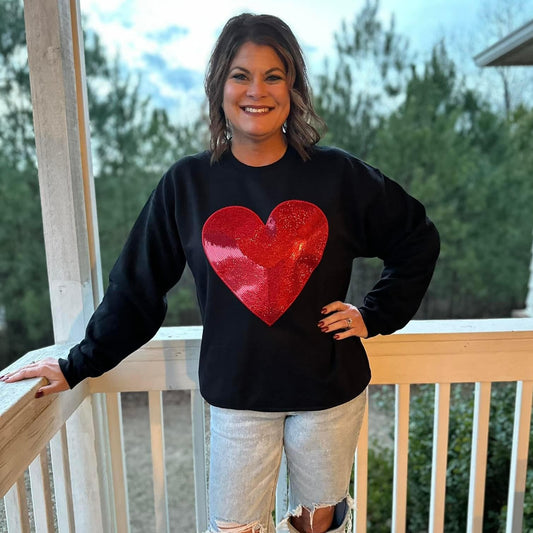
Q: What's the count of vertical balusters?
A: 12